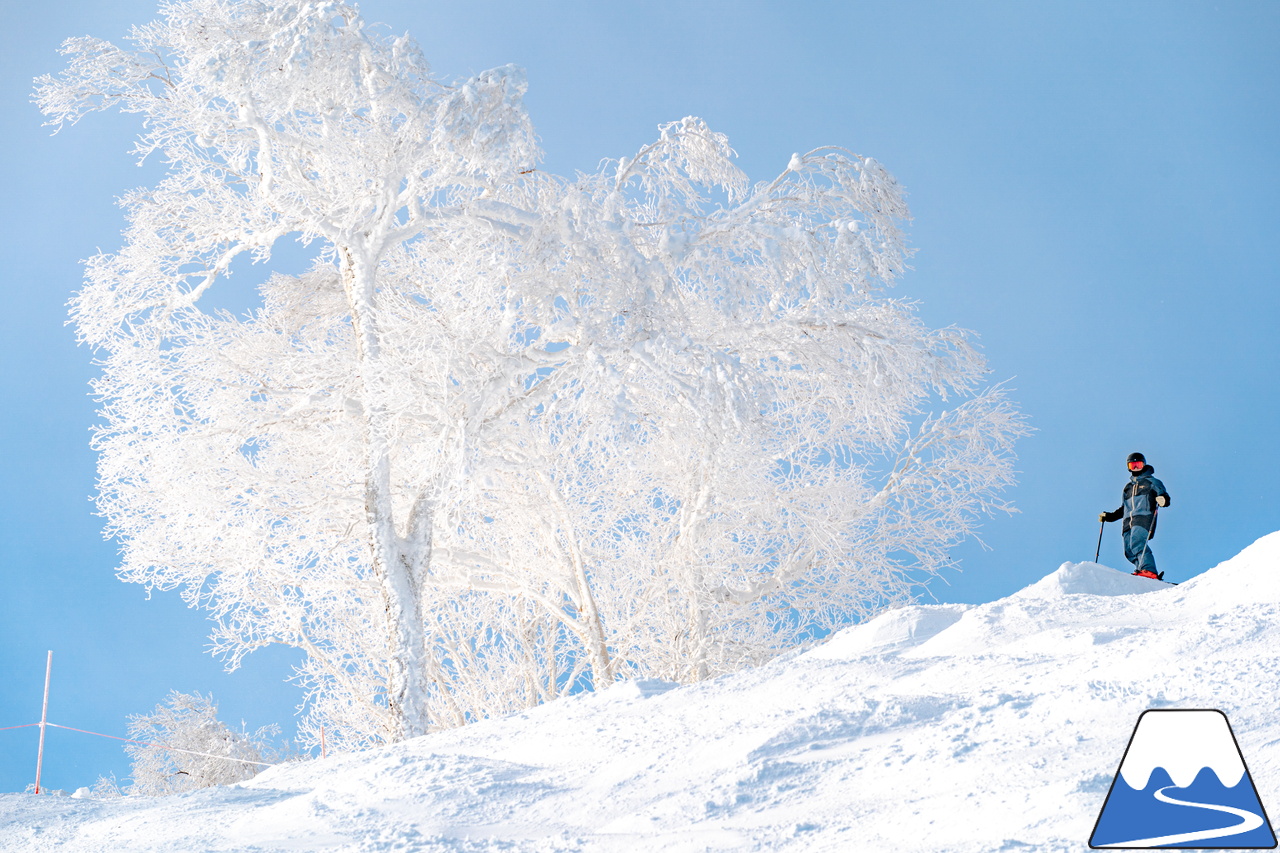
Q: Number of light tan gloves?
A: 2